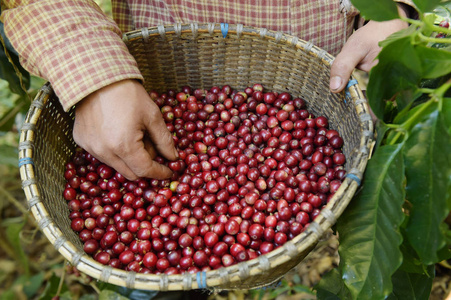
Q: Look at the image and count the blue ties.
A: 5